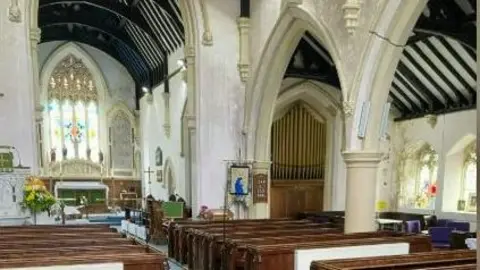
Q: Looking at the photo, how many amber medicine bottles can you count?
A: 0